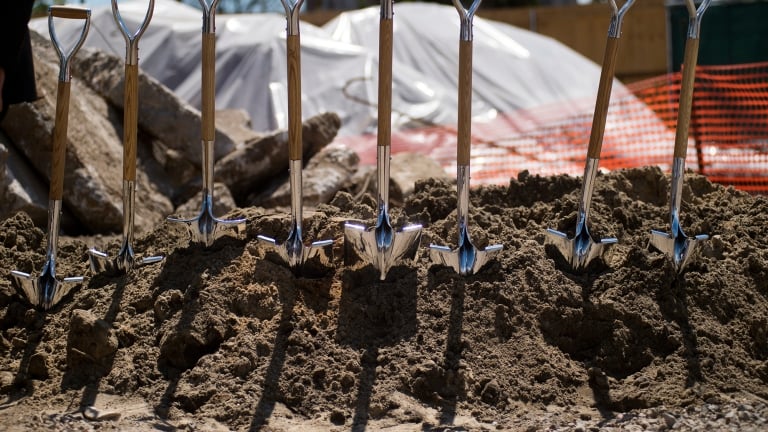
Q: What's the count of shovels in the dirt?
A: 8